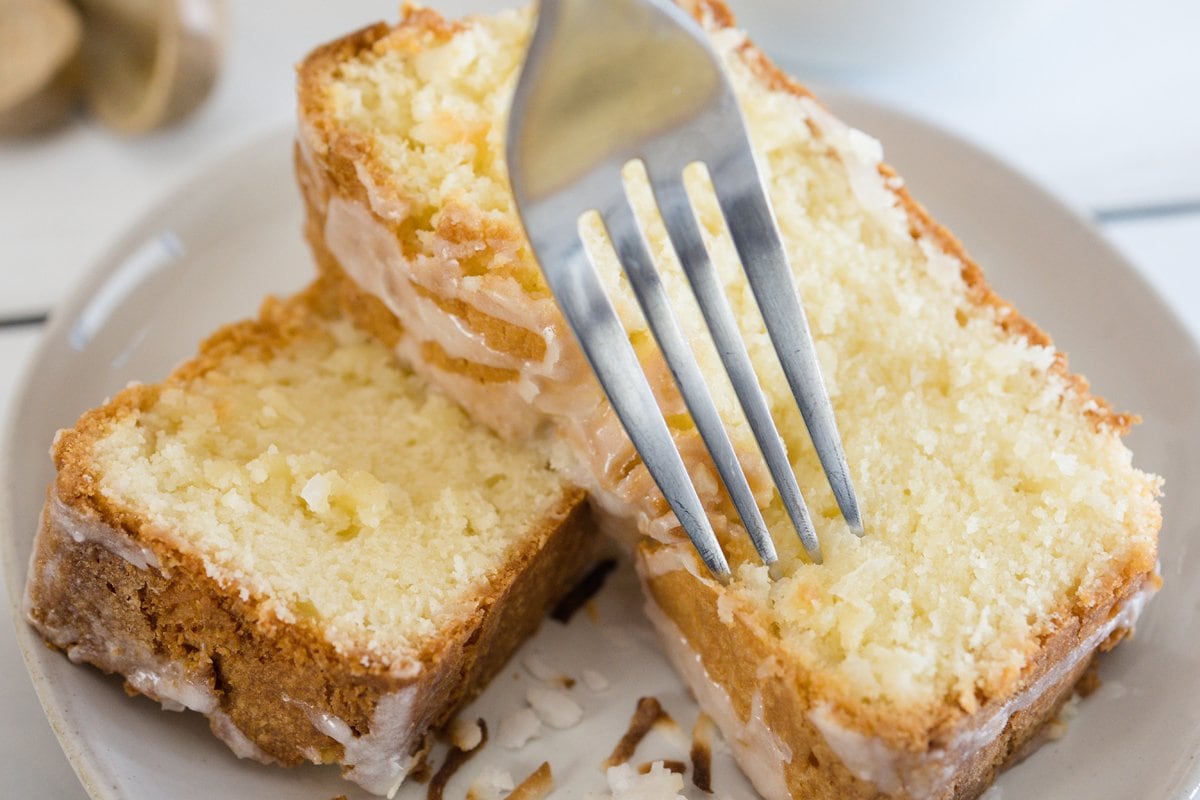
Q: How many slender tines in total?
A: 4